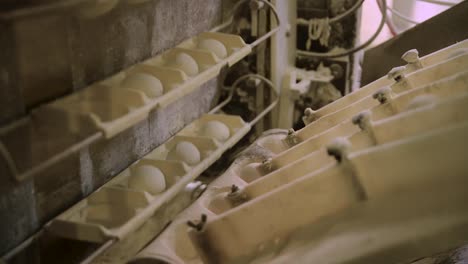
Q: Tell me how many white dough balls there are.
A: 6